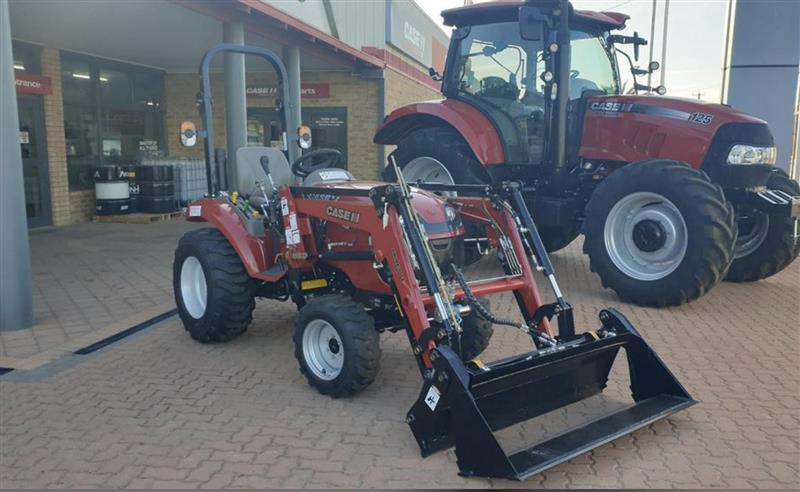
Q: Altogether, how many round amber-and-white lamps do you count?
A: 2